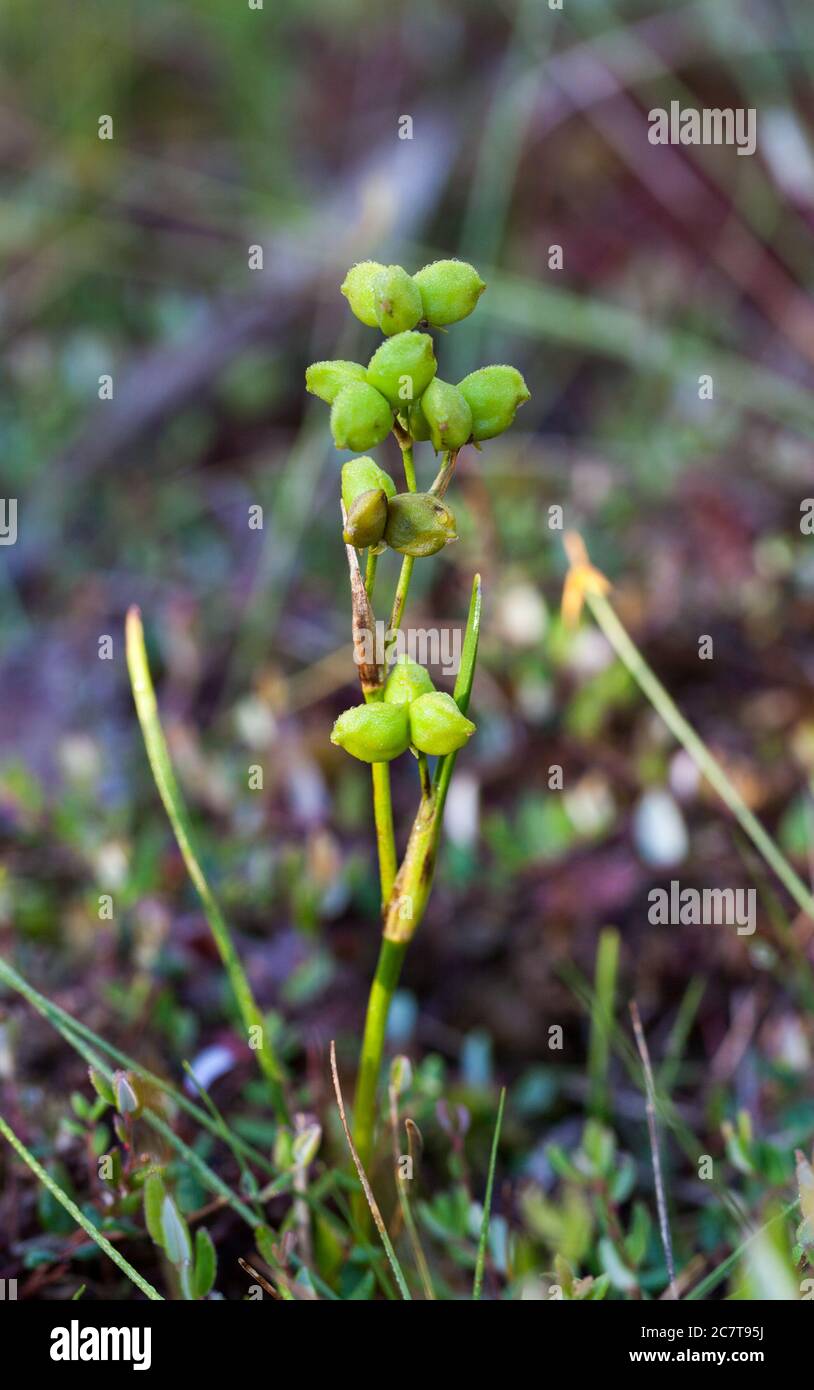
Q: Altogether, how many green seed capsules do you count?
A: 15